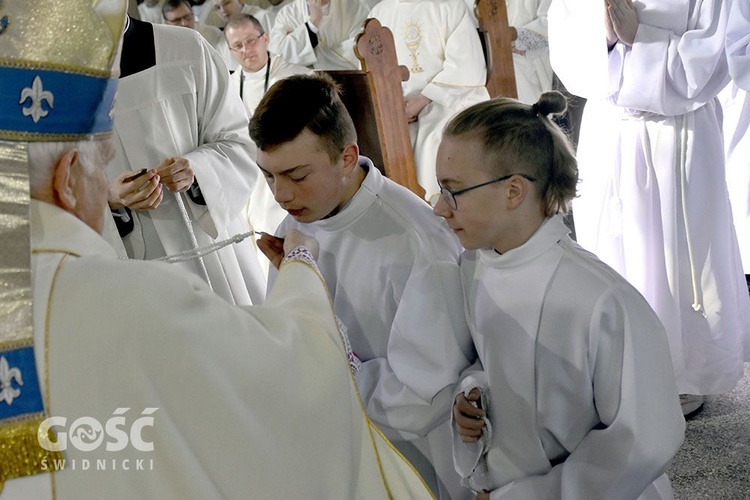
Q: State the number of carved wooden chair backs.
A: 2